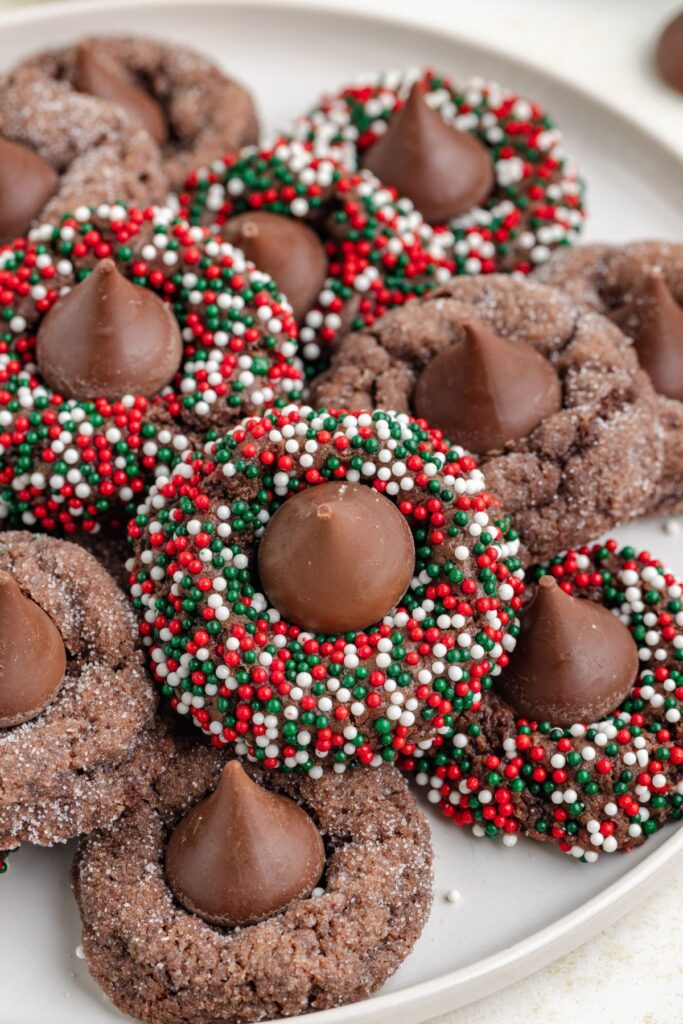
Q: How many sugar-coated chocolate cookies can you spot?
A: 6